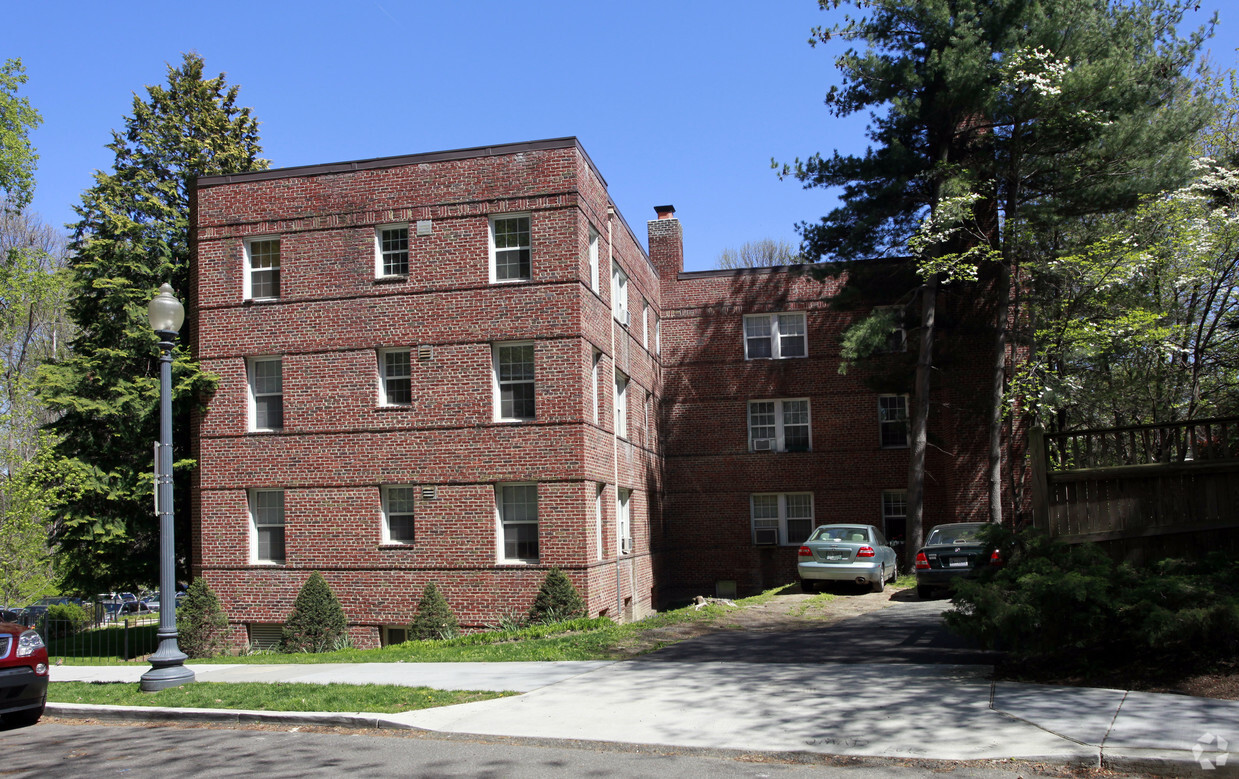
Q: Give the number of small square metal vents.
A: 3